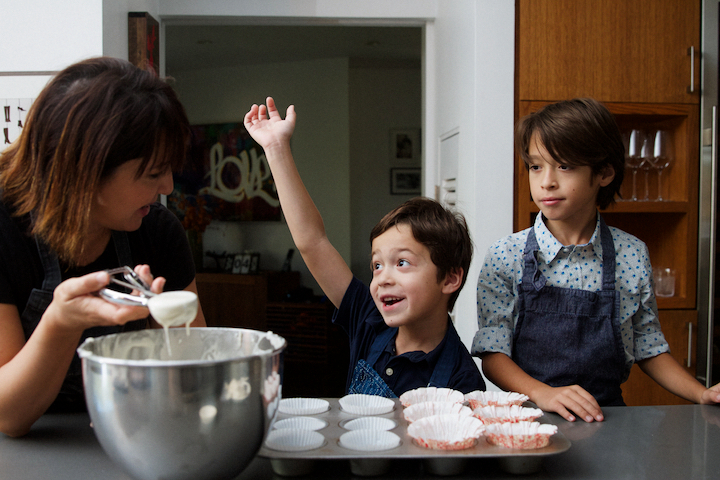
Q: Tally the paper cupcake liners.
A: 12